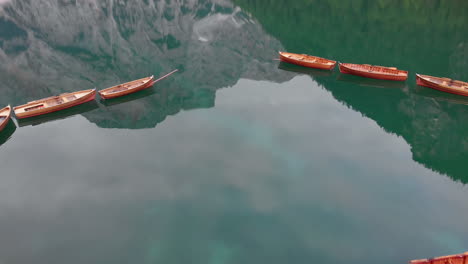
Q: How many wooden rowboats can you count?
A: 7